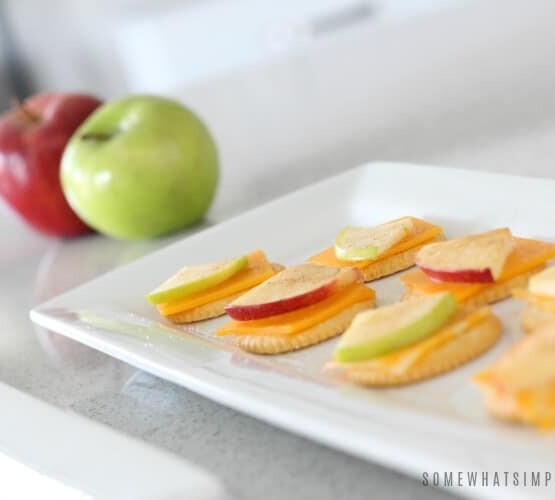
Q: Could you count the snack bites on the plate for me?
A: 7